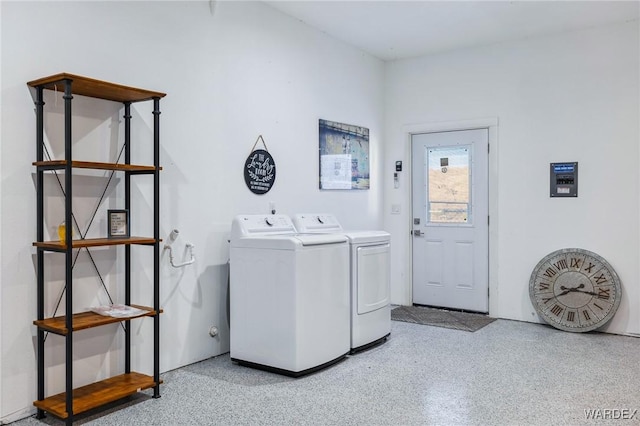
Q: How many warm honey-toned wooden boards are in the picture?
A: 5